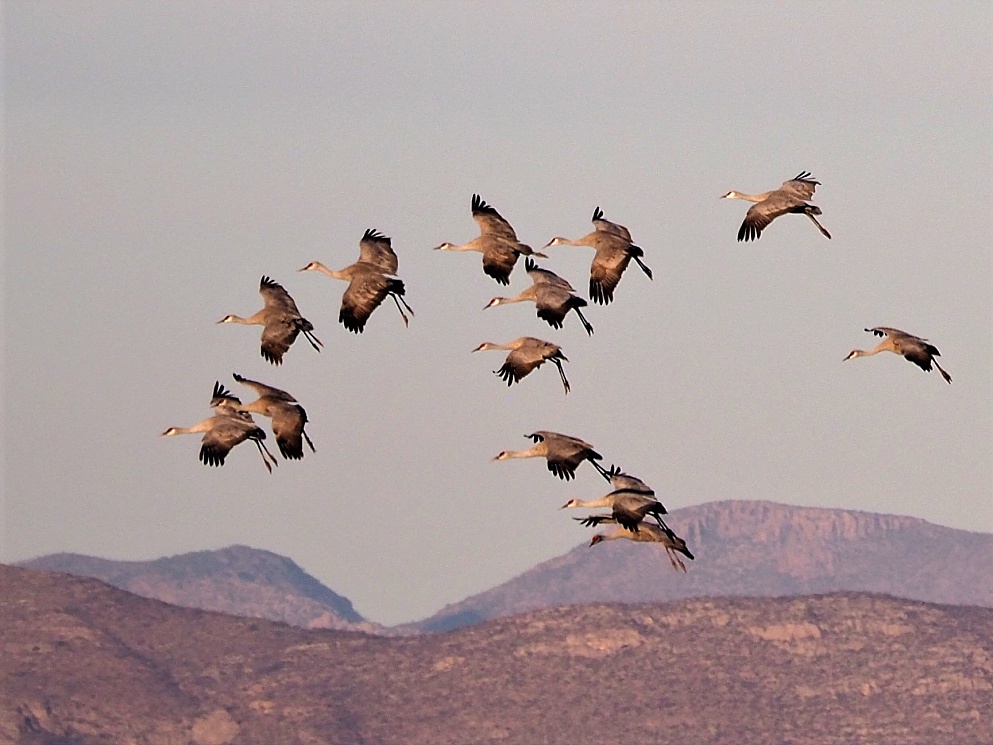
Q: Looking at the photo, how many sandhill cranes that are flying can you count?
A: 13